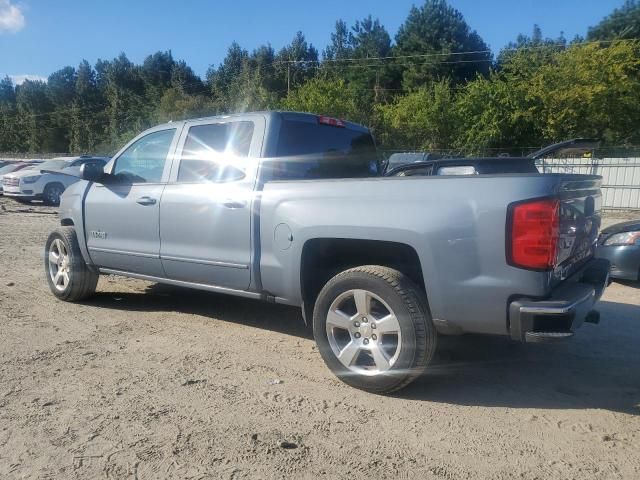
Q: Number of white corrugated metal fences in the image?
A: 1